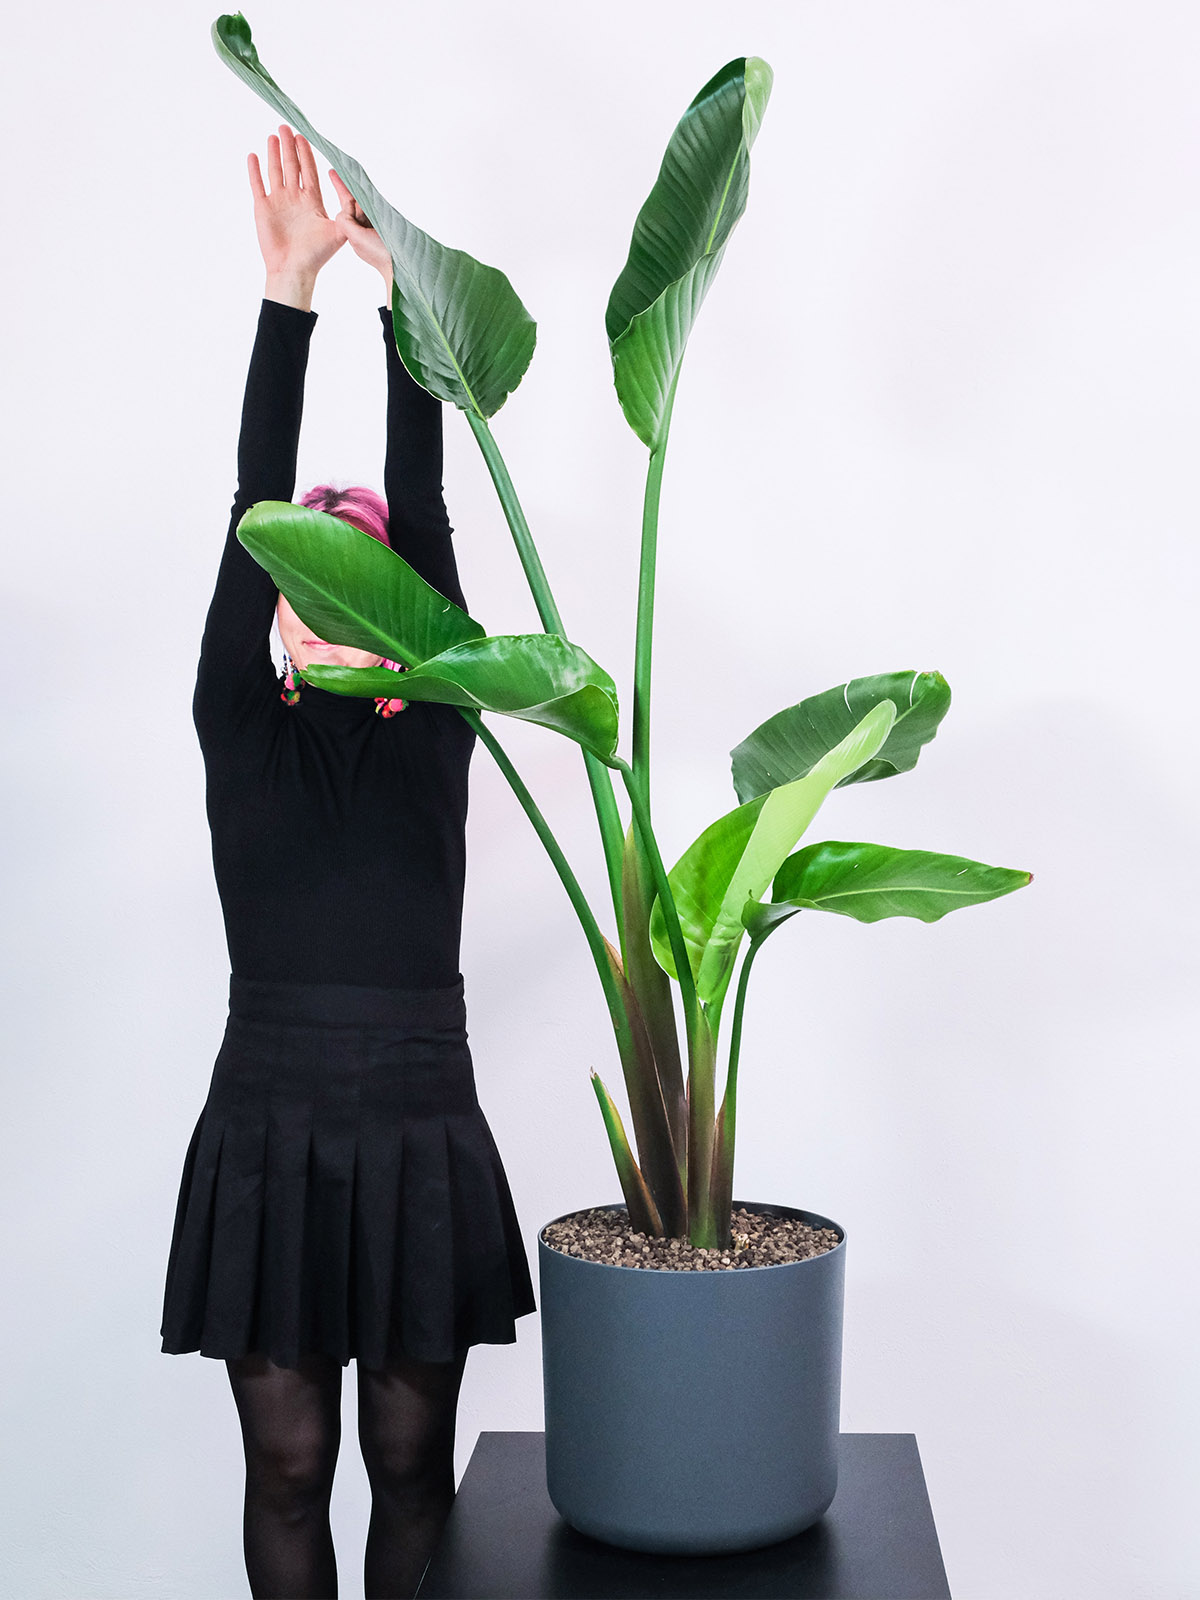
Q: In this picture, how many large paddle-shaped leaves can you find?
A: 7